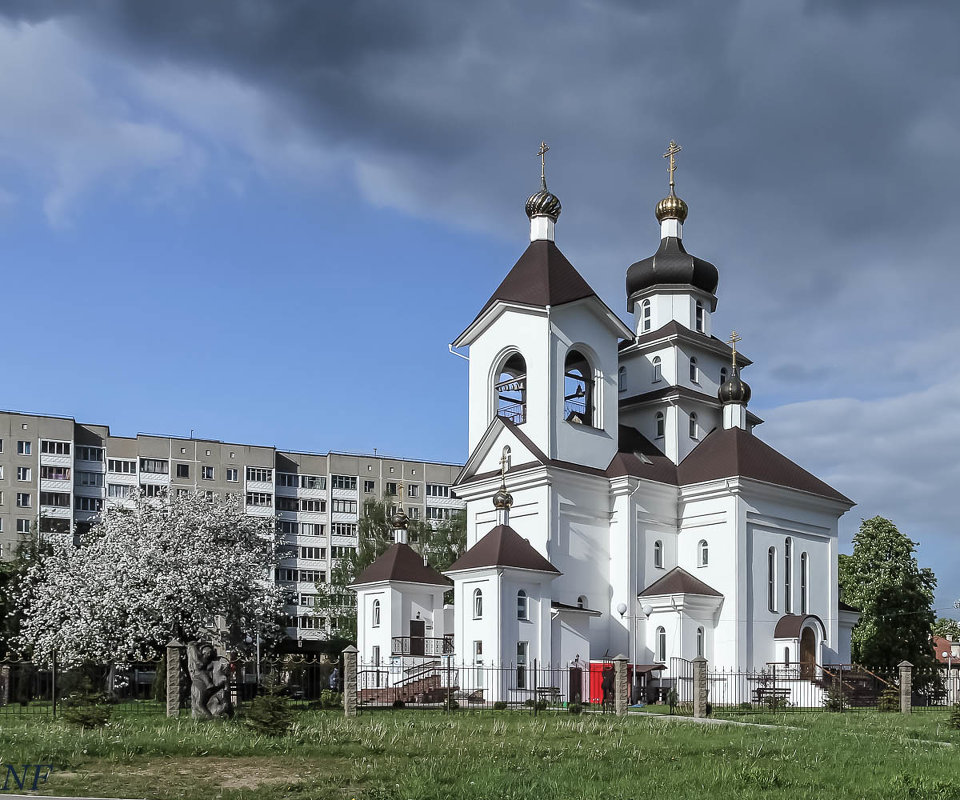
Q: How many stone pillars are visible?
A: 5